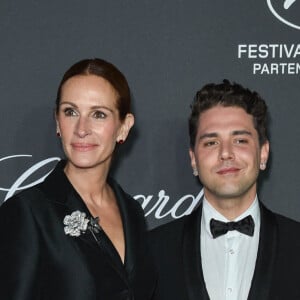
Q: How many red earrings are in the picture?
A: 2